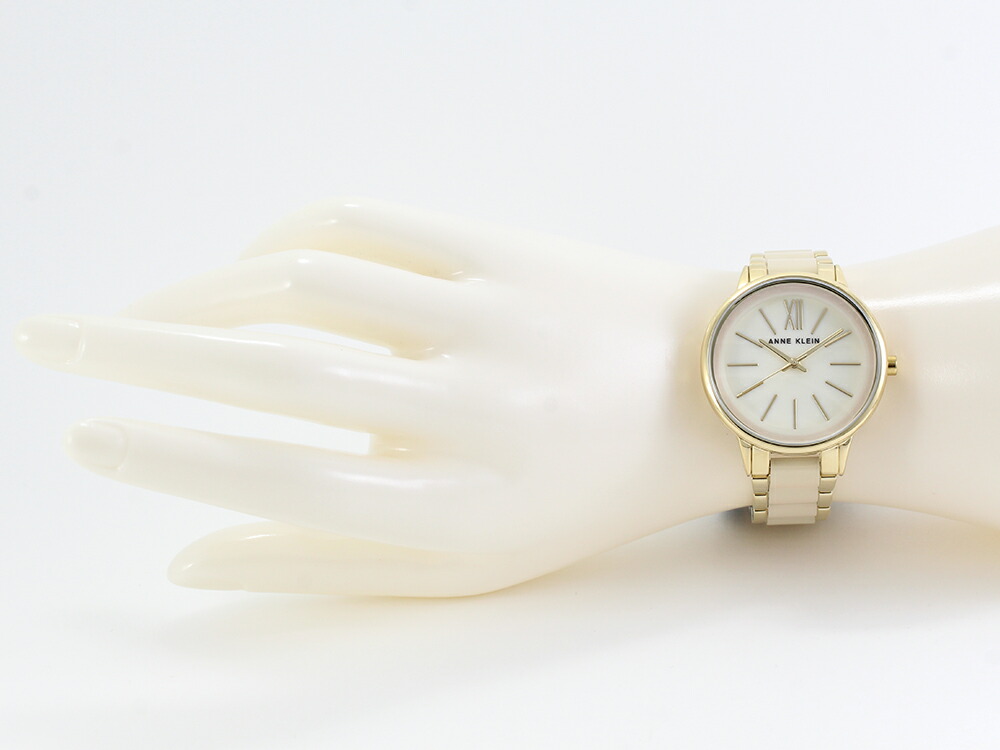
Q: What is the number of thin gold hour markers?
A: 11